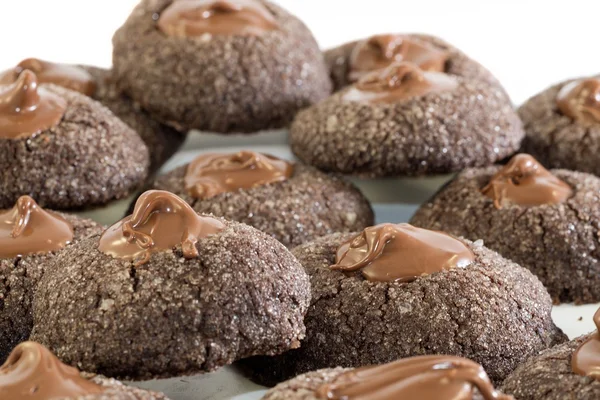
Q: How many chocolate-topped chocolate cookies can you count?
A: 14